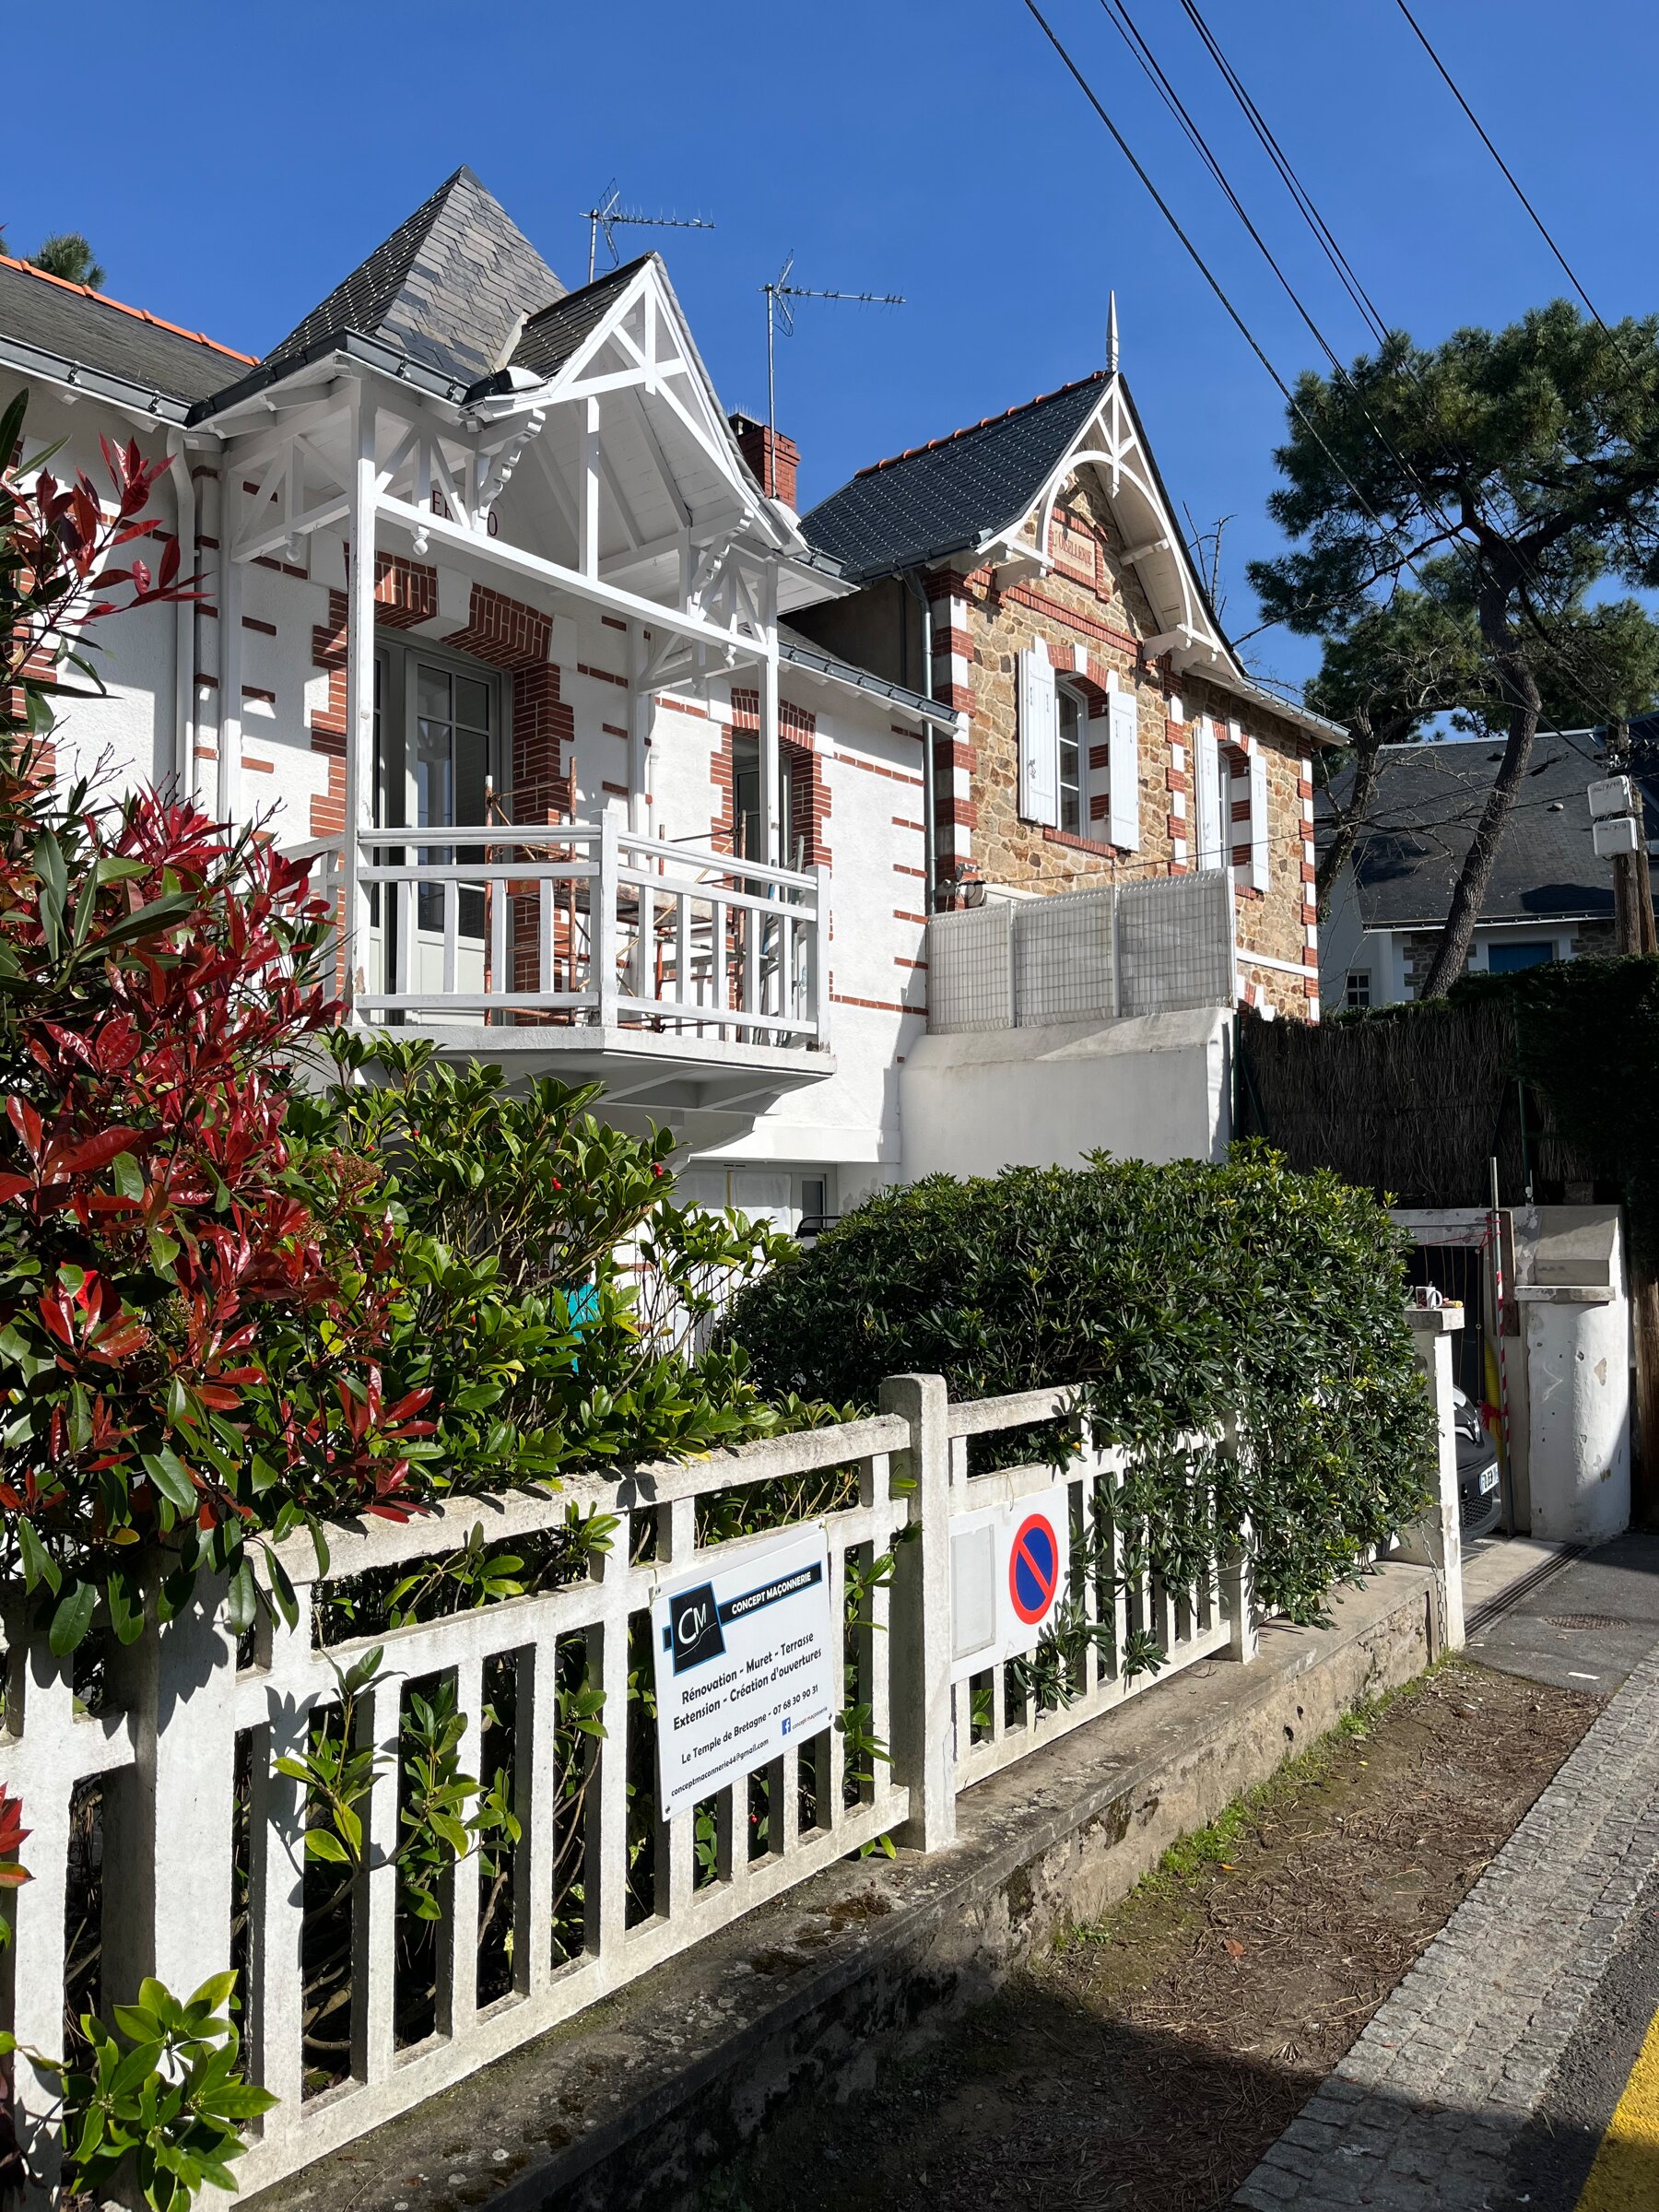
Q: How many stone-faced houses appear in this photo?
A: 1